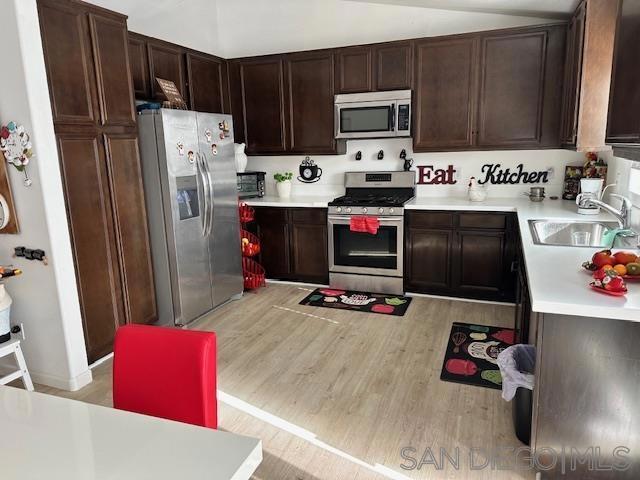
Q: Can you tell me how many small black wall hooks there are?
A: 3